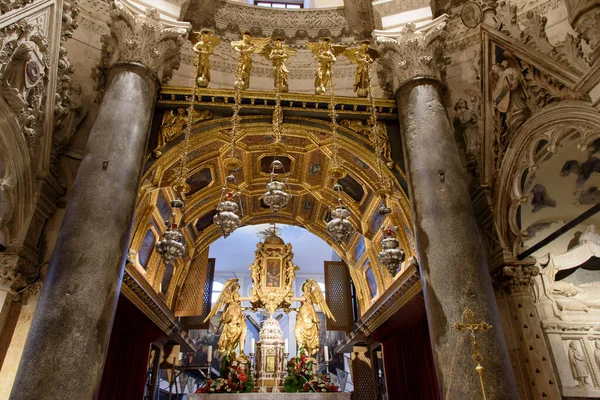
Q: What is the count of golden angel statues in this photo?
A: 7